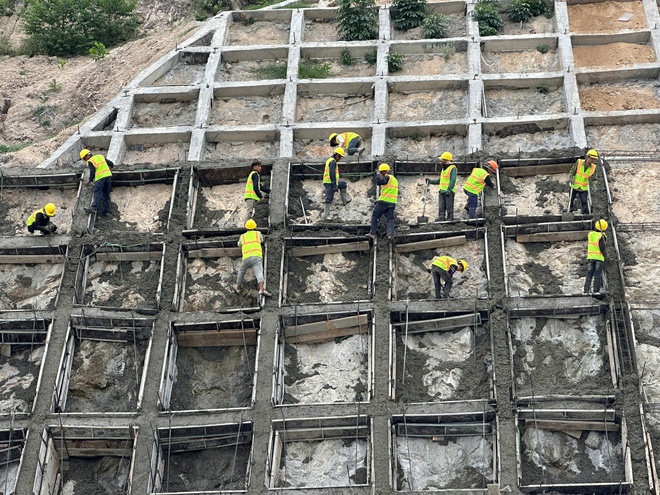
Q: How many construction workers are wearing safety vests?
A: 12